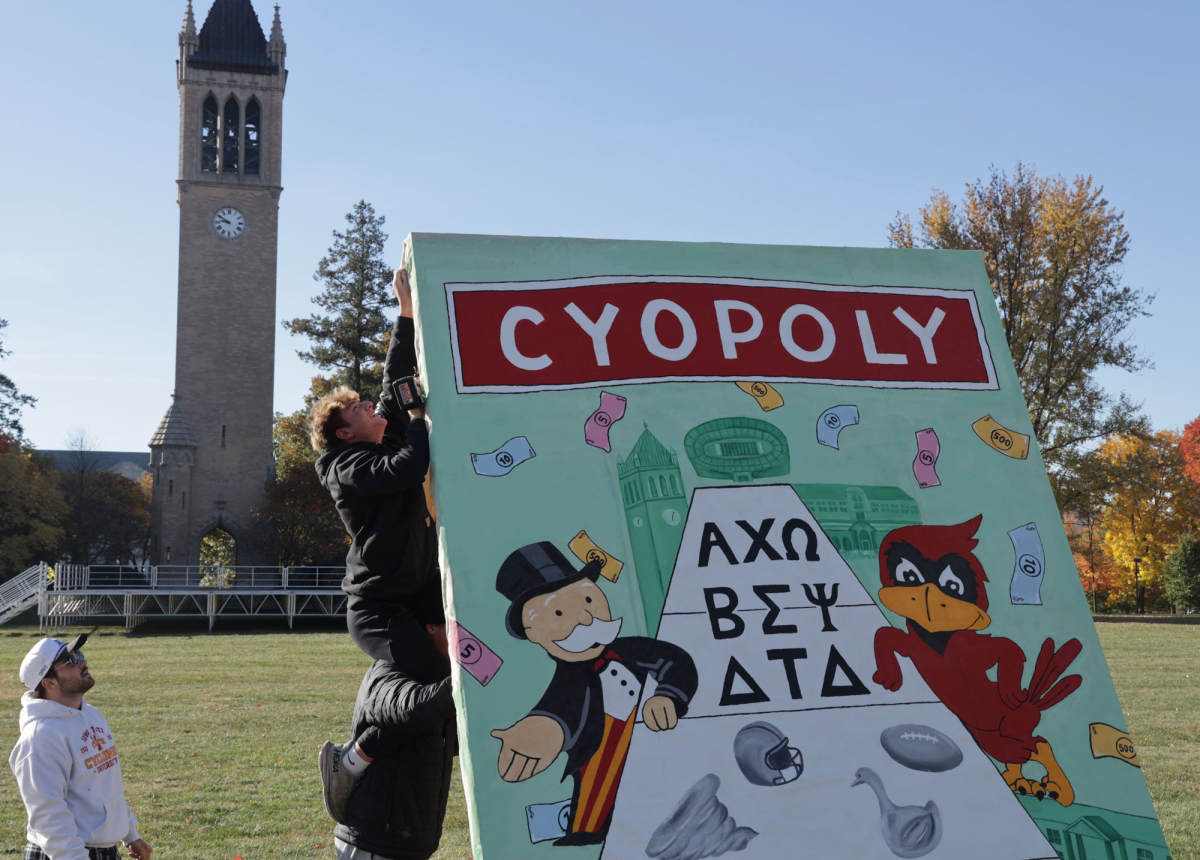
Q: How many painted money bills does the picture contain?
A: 11